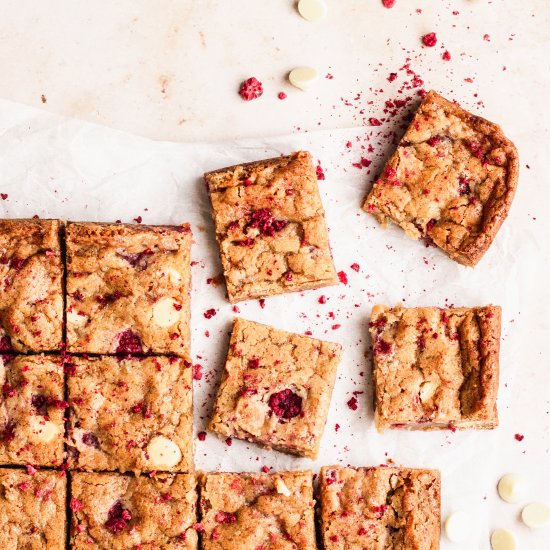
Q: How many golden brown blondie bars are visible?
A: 12